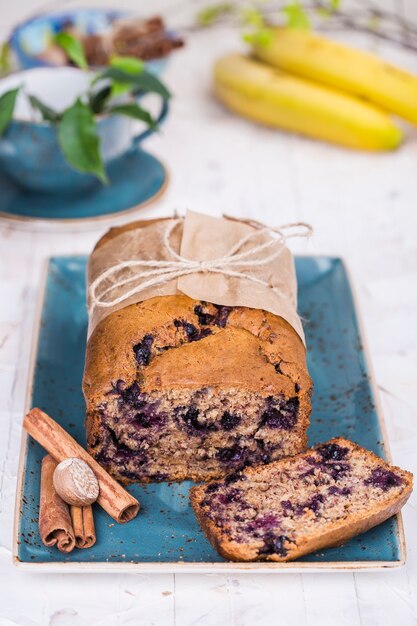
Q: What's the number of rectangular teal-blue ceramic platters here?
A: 1